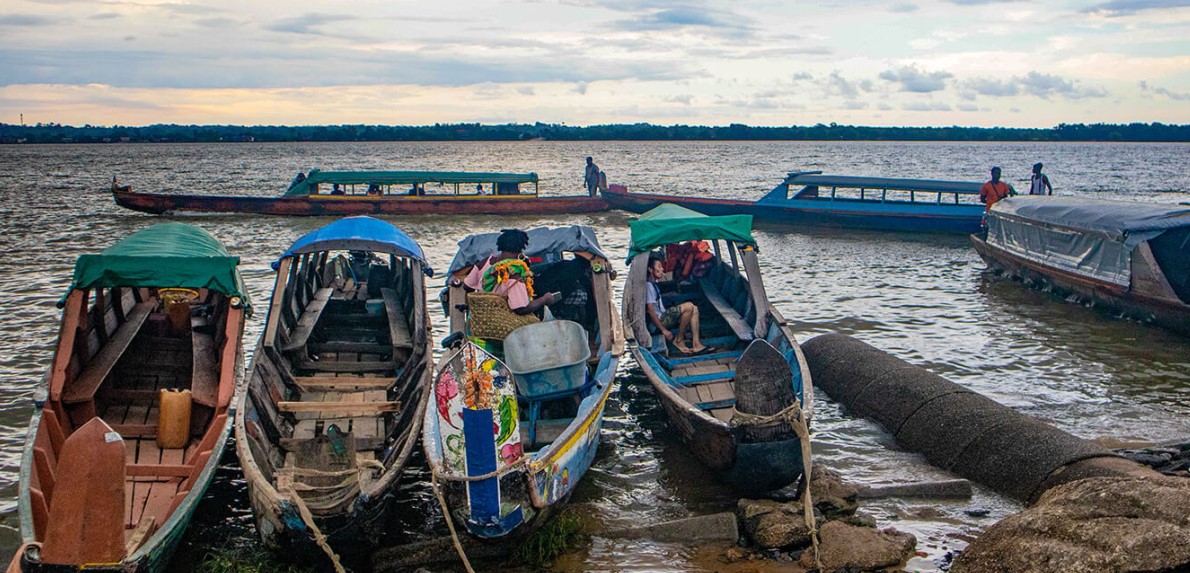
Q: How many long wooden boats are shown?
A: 7